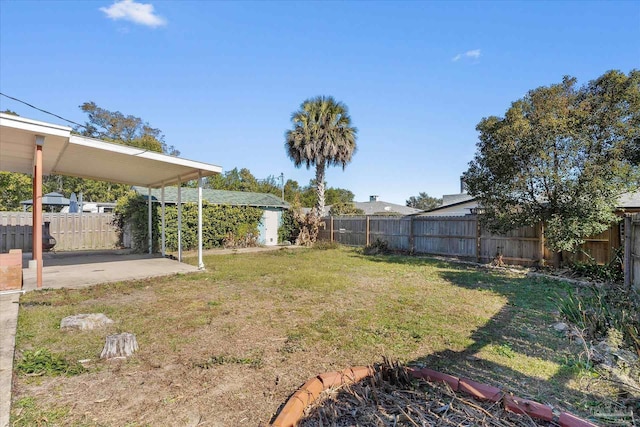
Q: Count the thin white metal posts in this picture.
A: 4